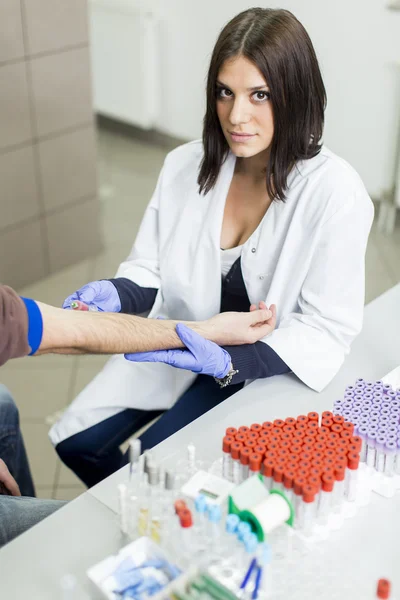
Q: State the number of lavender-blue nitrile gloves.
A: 2